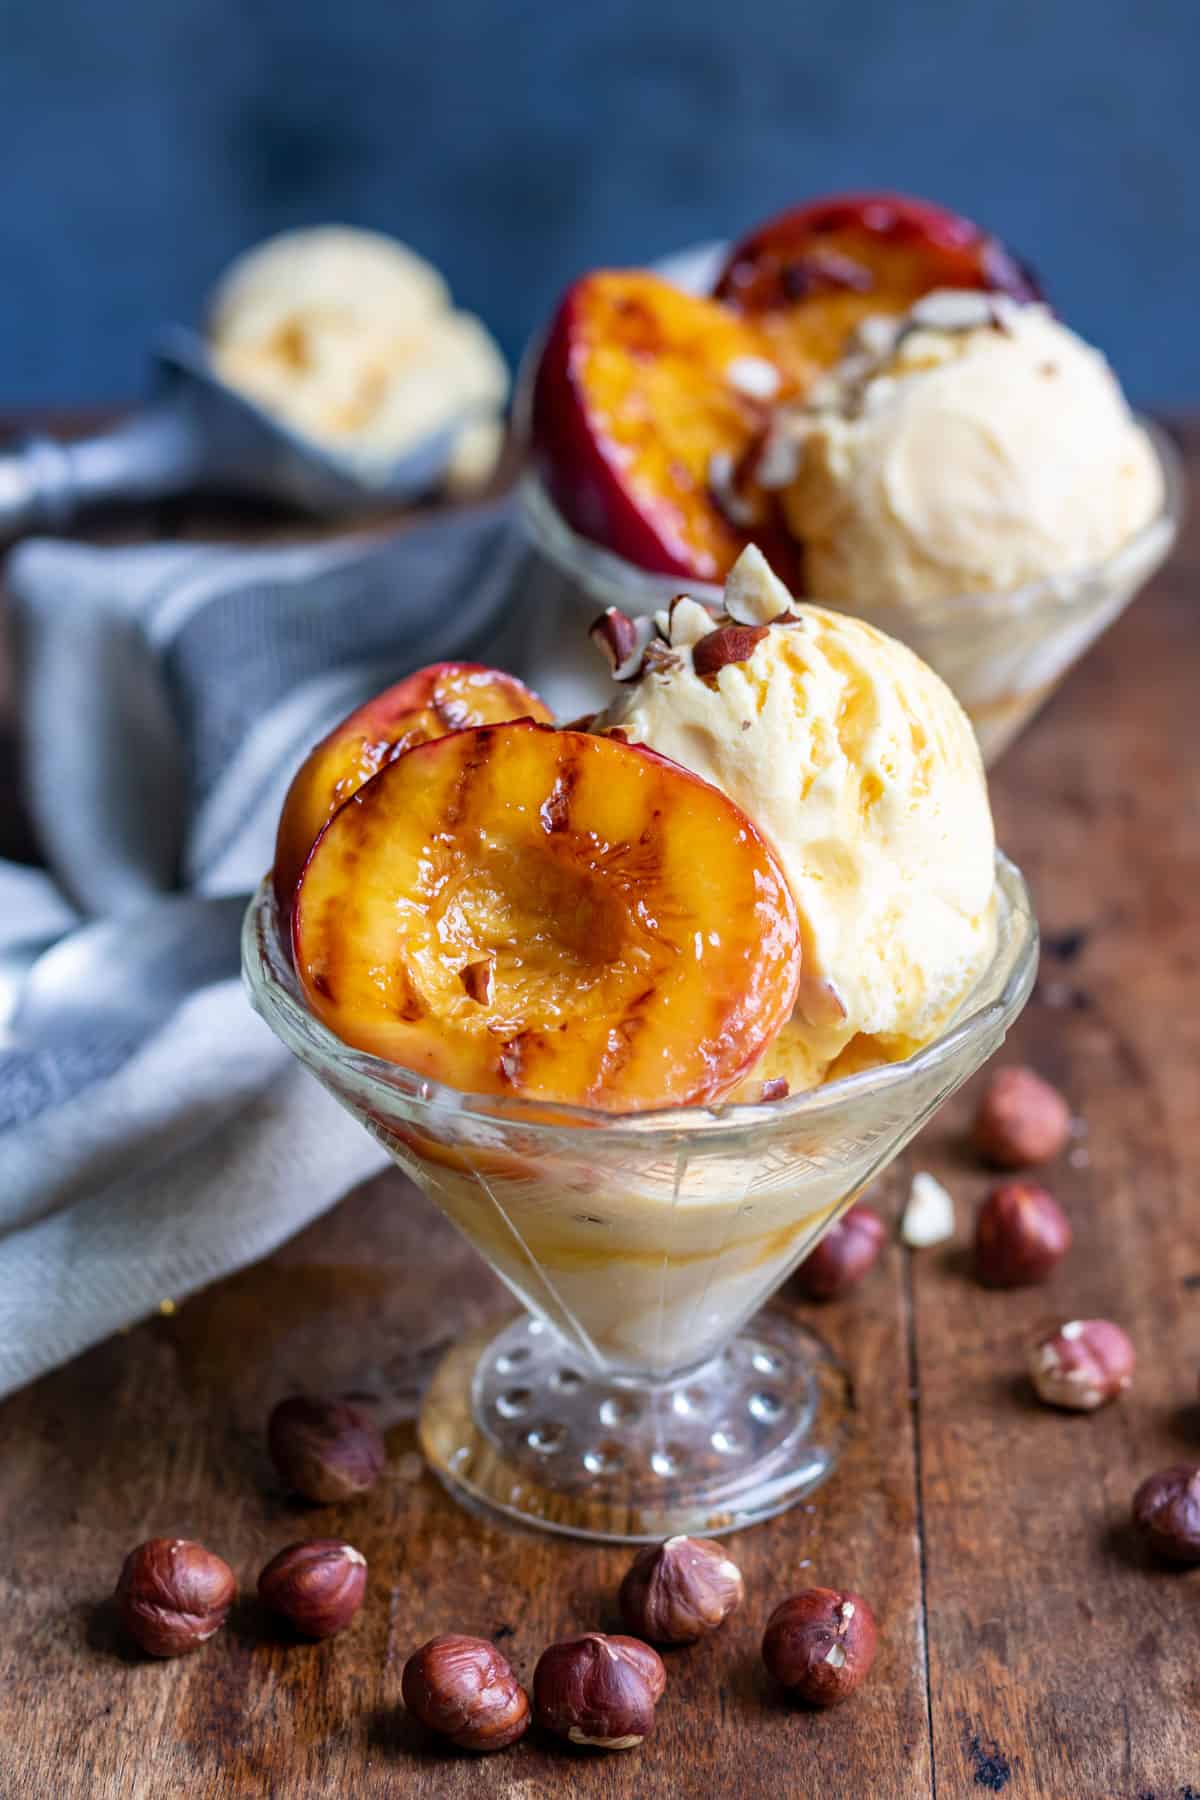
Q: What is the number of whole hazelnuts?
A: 12